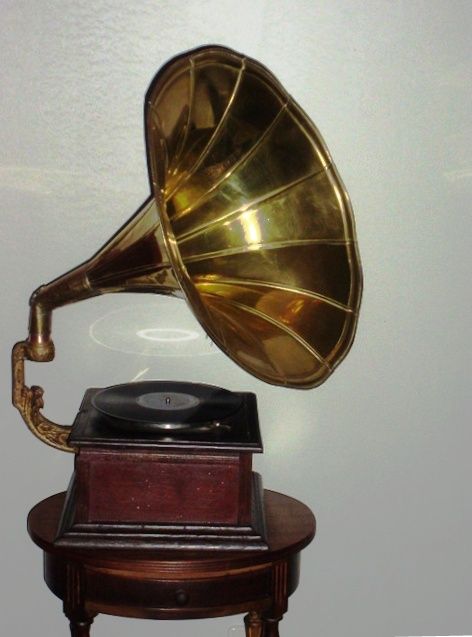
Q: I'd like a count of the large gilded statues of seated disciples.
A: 0